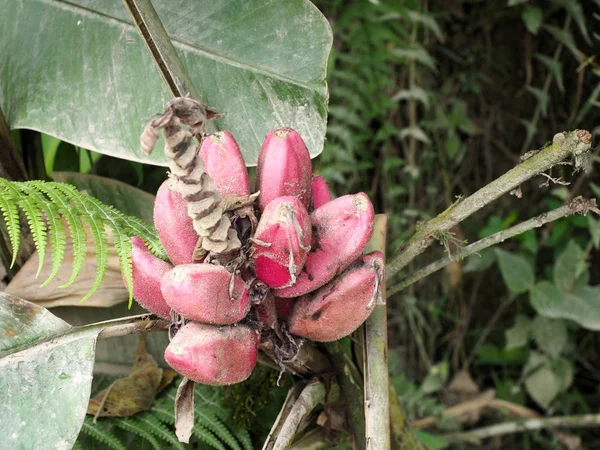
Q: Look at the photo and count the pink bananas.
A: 10